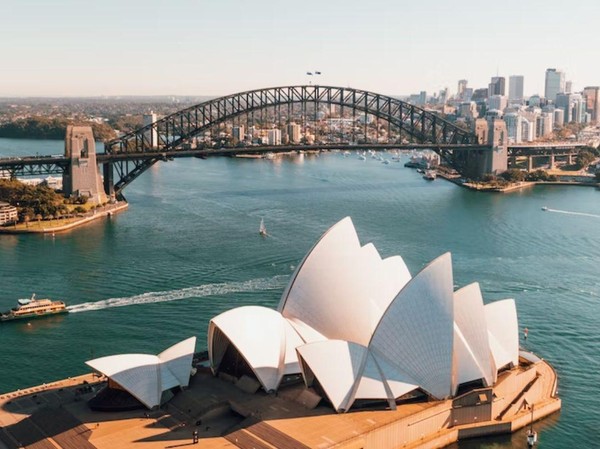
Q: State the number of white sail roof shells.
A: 10